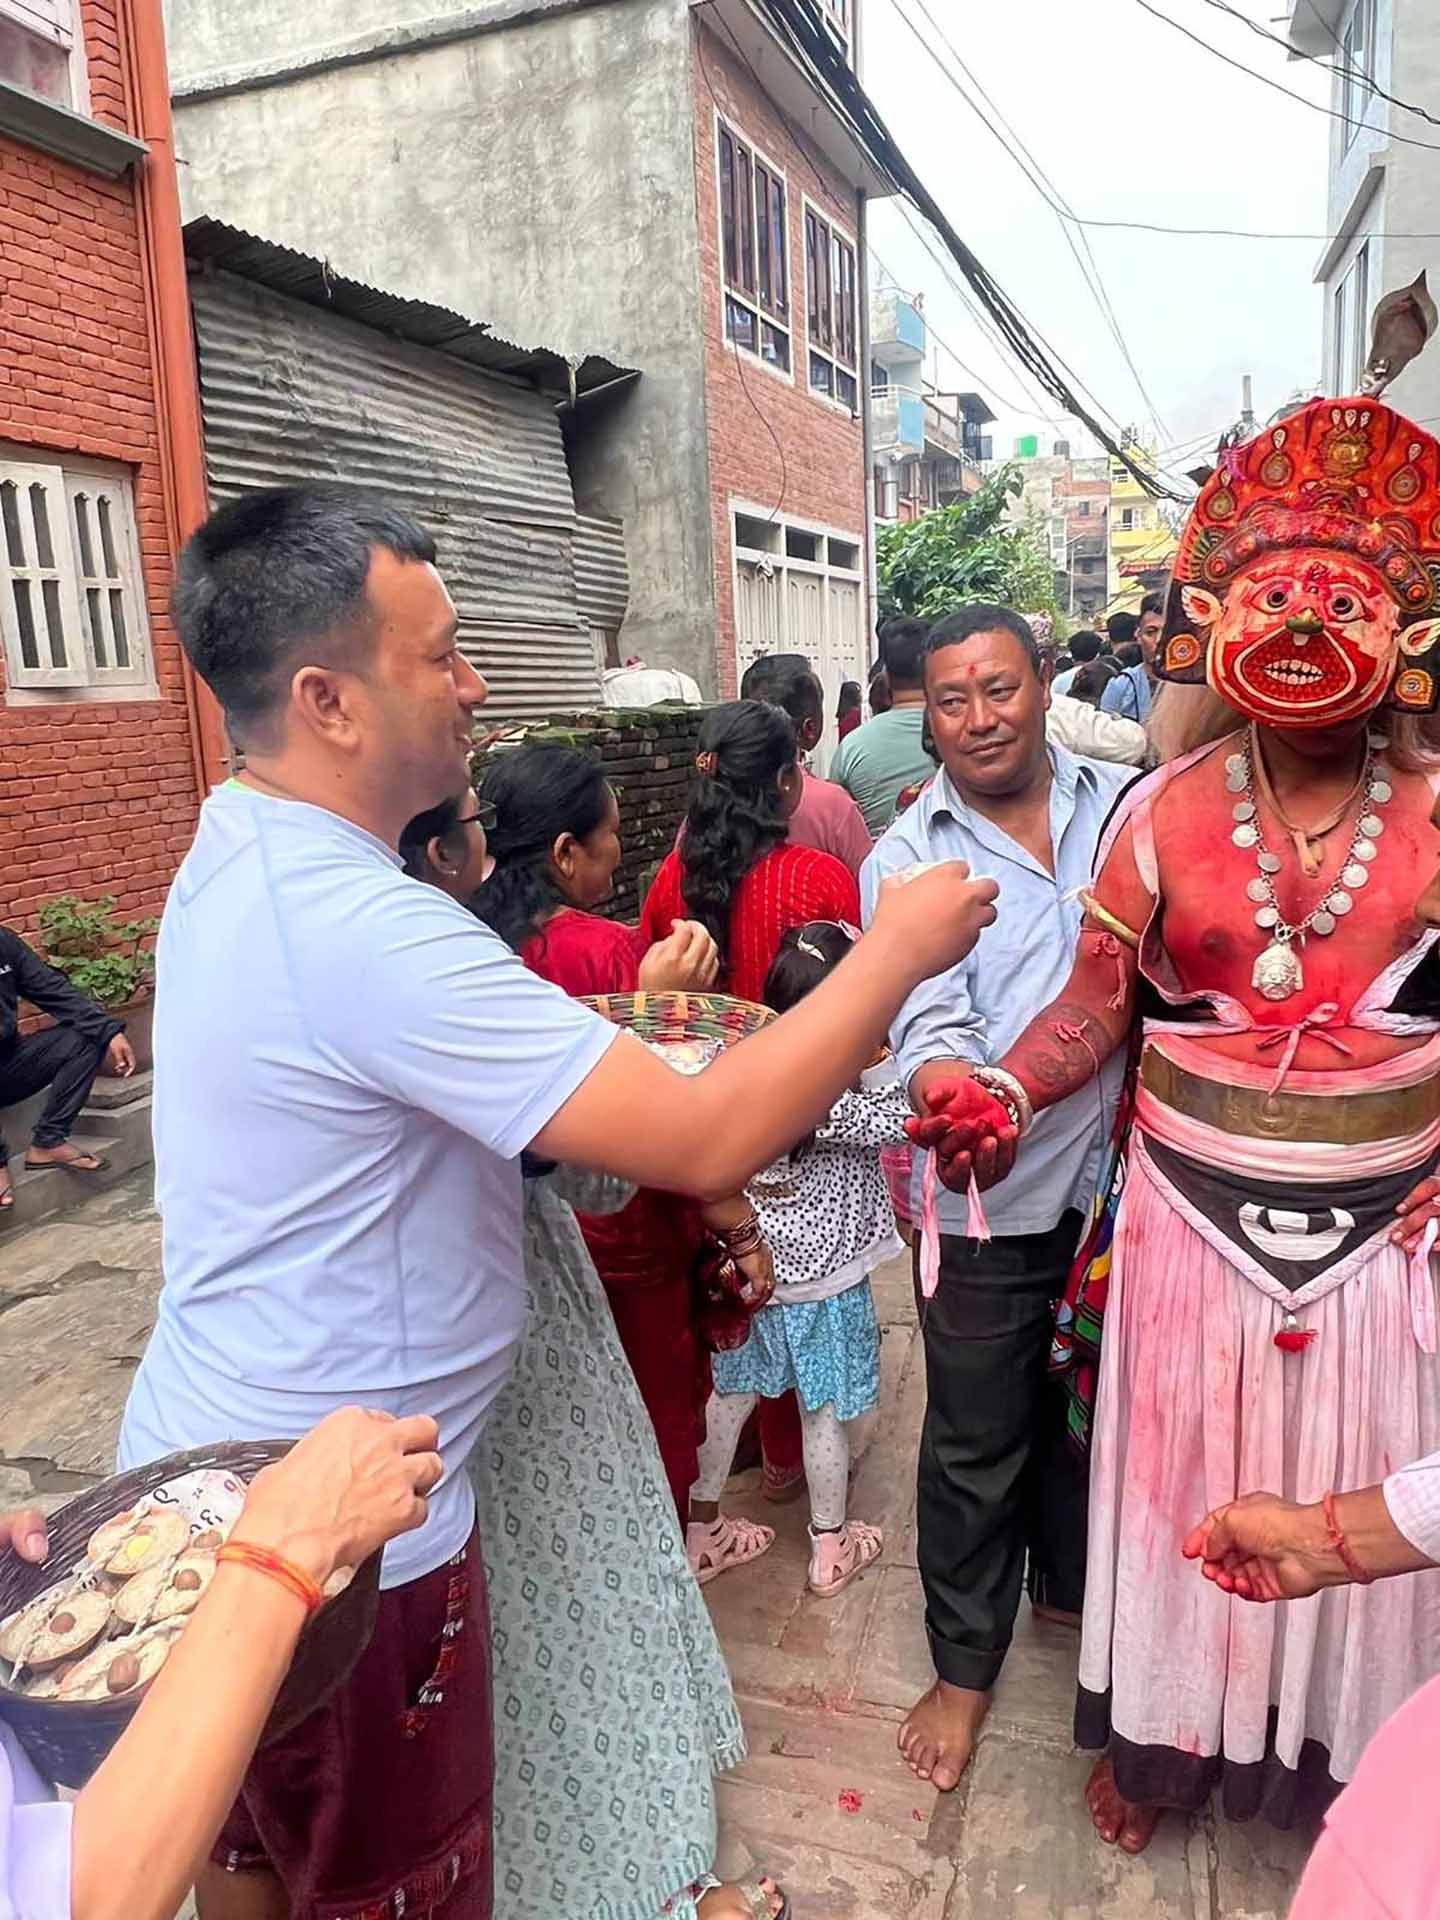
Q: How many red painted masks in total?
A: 1